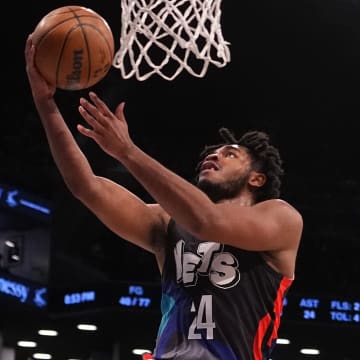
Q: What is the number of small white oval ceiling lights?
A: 7